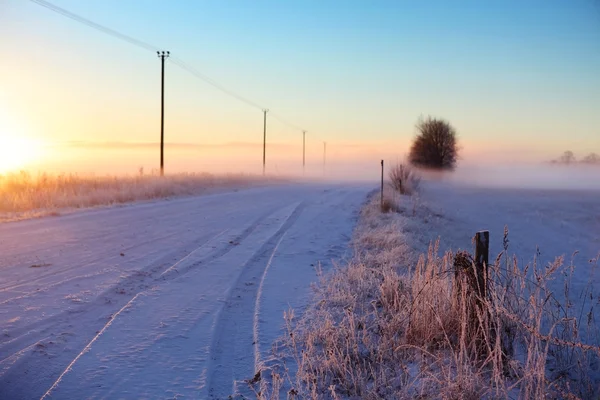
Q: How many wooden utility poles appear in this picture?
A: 4